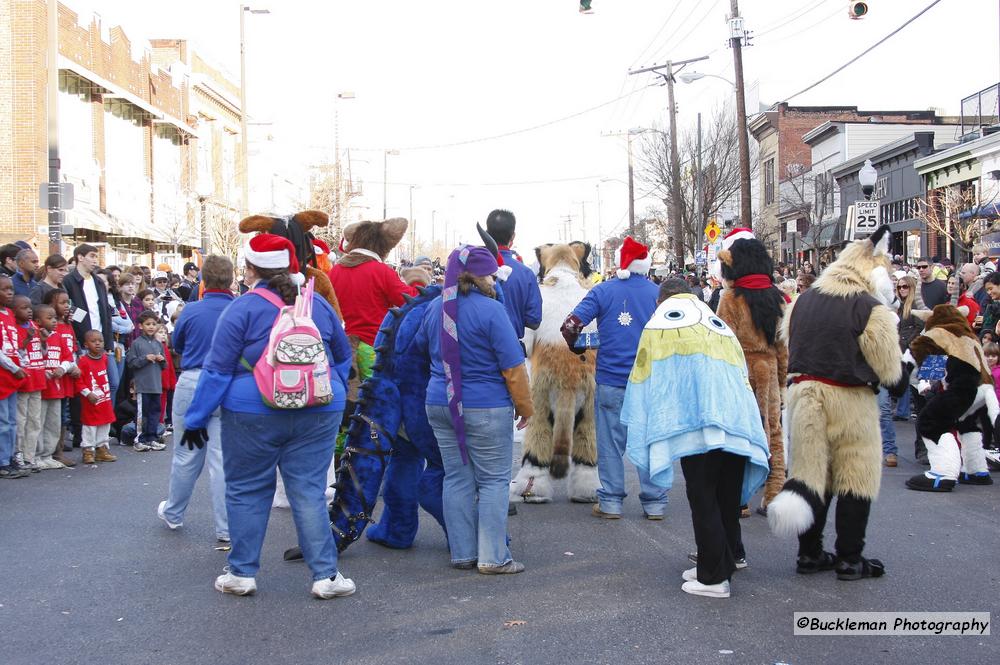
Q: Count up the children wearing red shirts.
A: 5